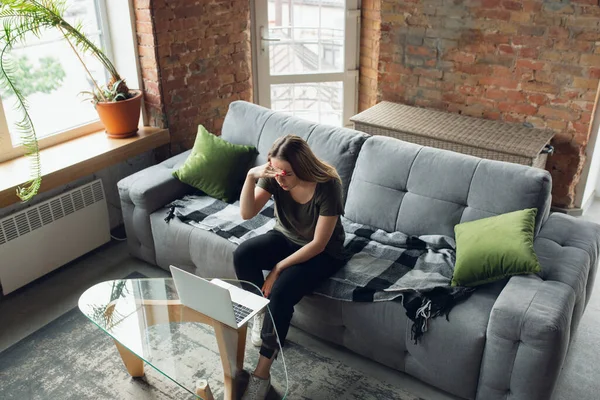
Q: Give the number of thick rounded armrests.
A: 2